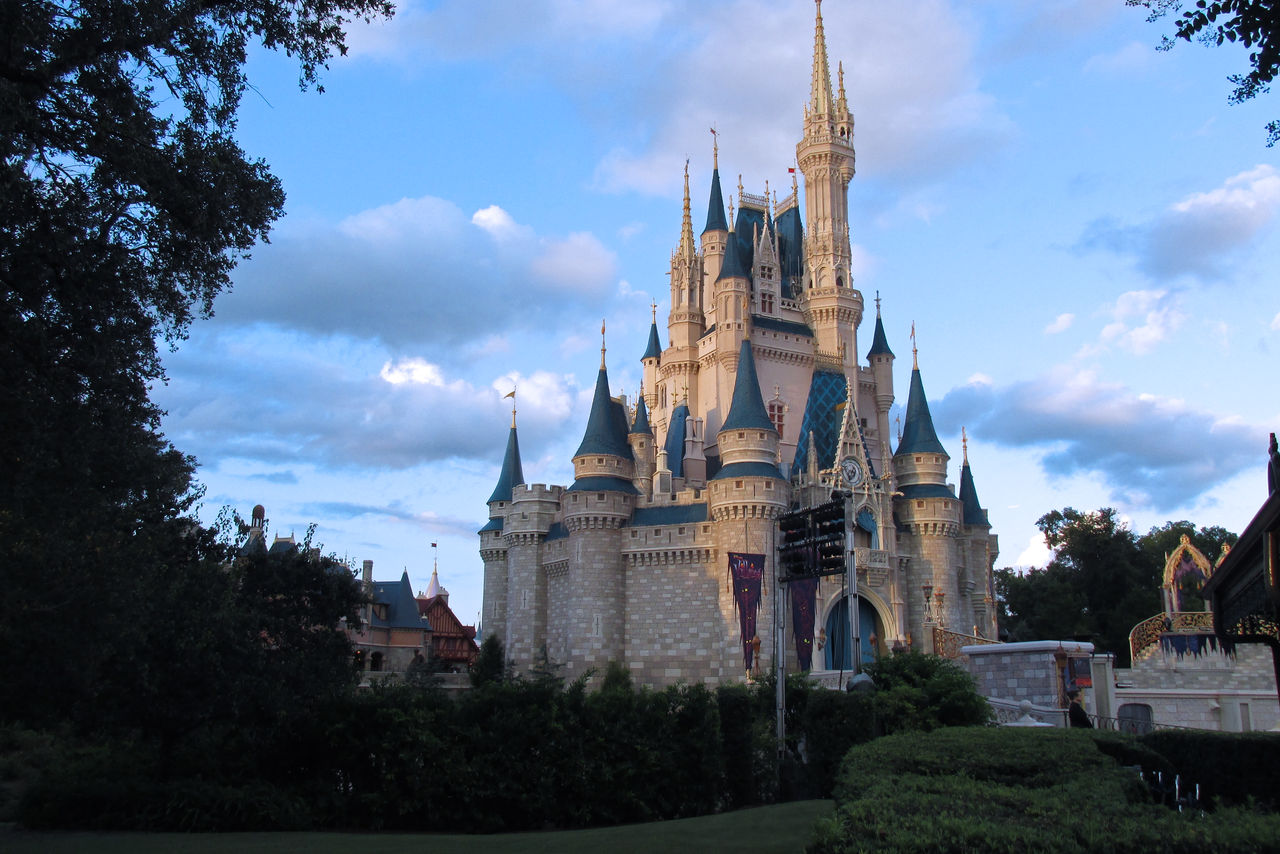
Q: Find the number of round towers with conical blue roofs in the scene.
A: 10